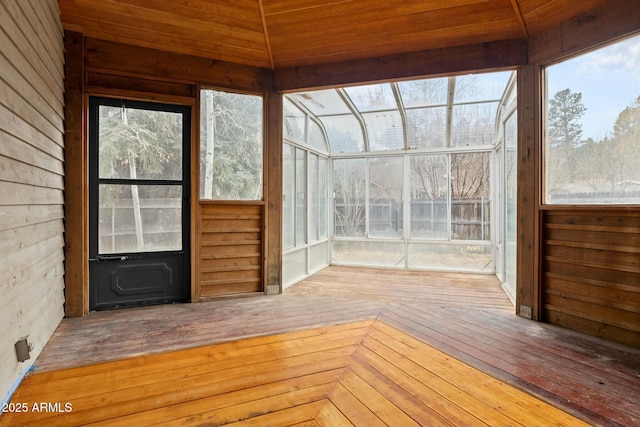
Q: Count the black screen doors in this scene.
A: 1